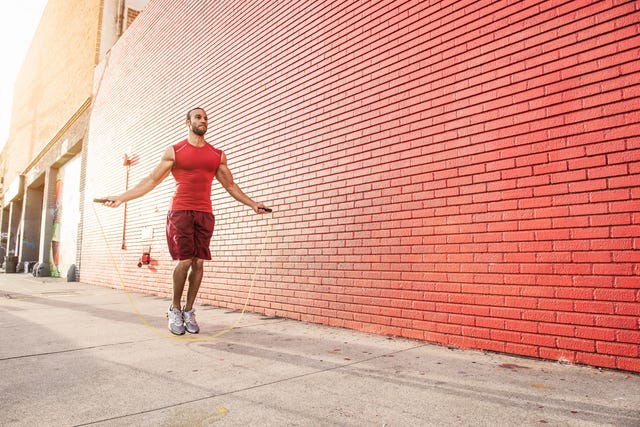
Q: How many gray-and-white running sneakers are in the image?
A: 2